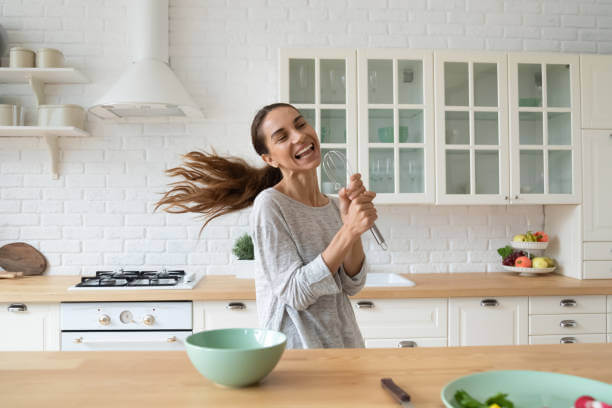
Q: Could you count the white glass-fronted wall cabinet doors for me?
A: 4